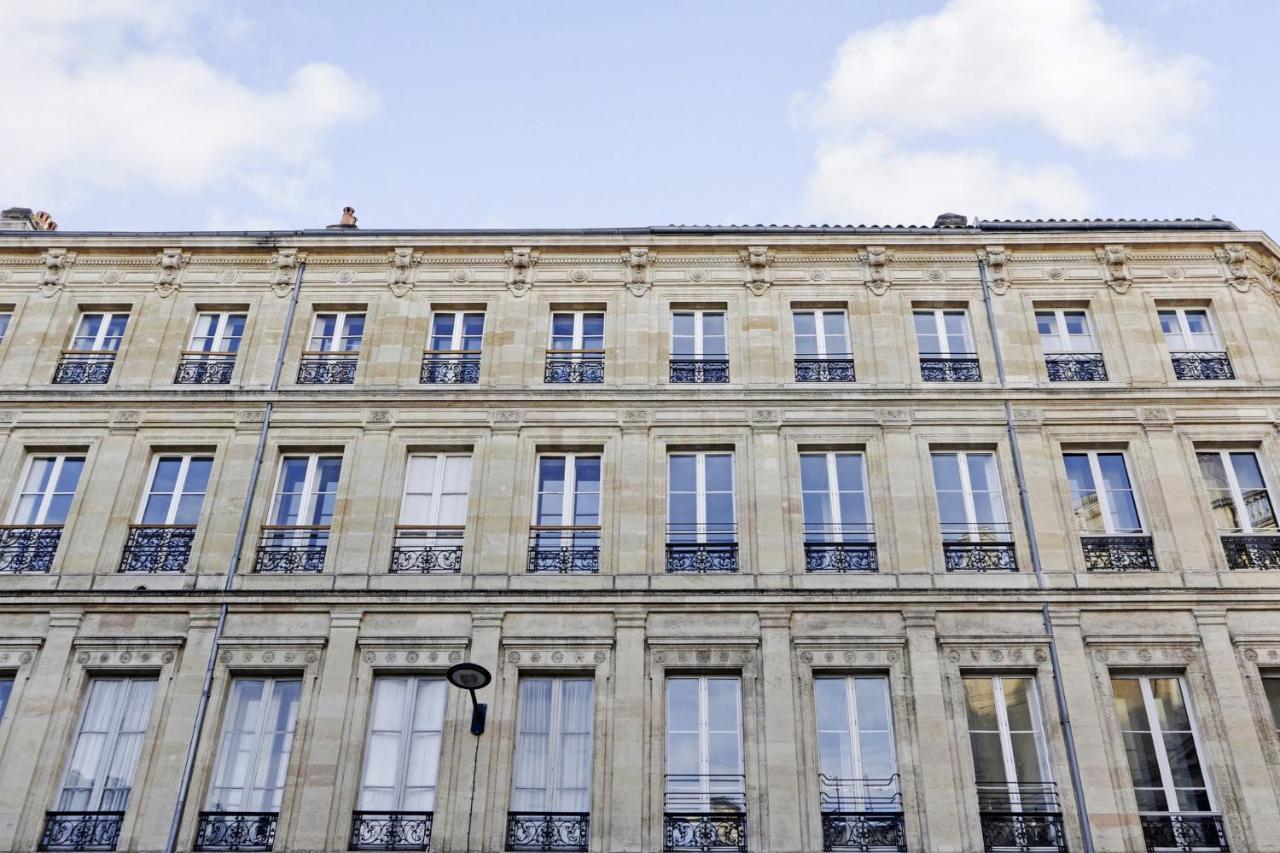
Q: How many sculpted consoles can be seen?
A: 11